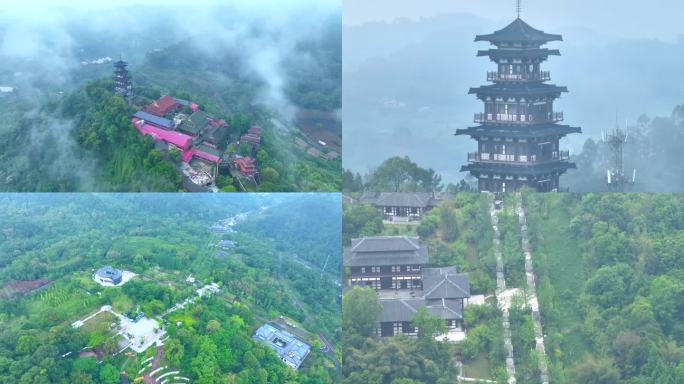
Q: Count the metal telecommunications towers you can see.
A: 1